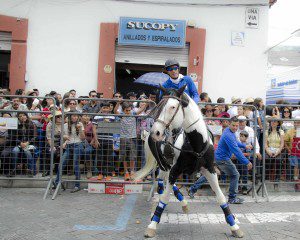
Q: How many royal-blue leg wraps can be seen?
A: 4